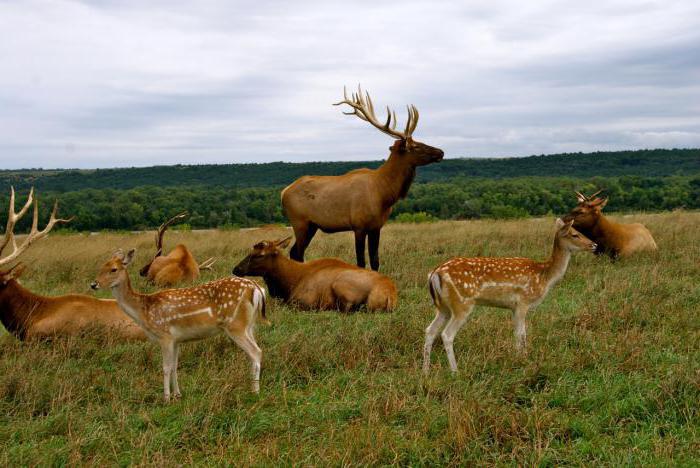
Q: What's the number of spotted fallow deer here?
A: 2